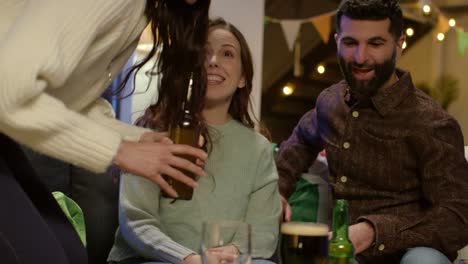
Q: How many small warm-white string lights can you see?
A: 7